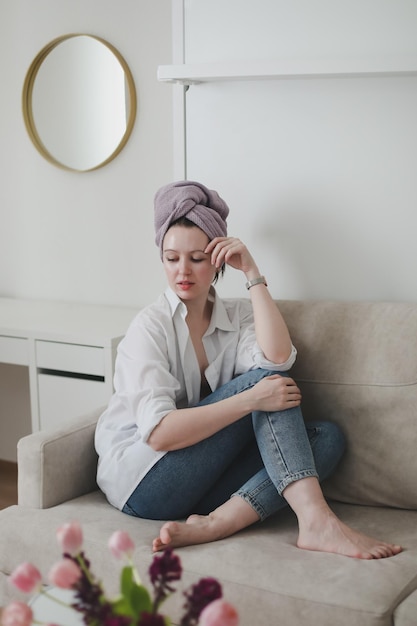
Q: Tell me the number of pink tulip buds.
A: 6